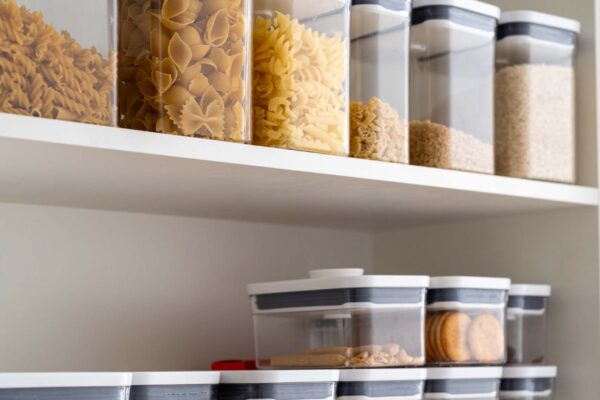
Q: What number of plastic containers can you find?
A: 15